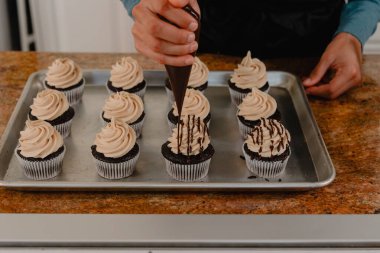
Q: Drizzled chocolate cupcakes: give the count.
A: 2